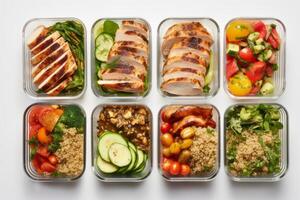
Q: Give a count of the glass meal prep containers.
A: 8